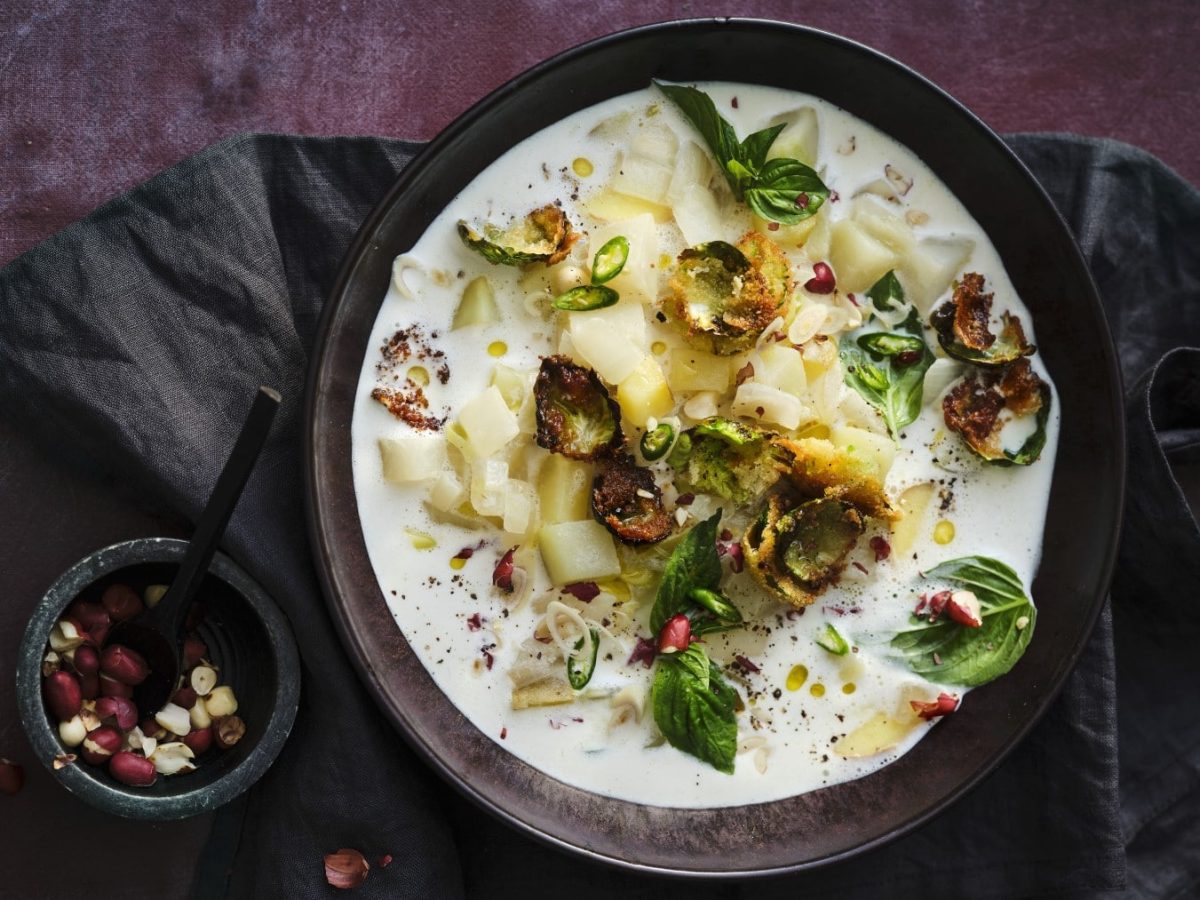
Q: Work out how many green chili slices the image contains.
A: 8